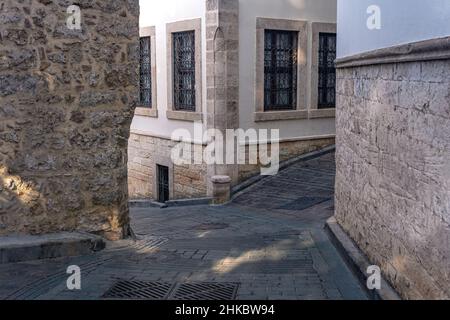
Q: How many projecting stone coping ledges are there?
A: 1